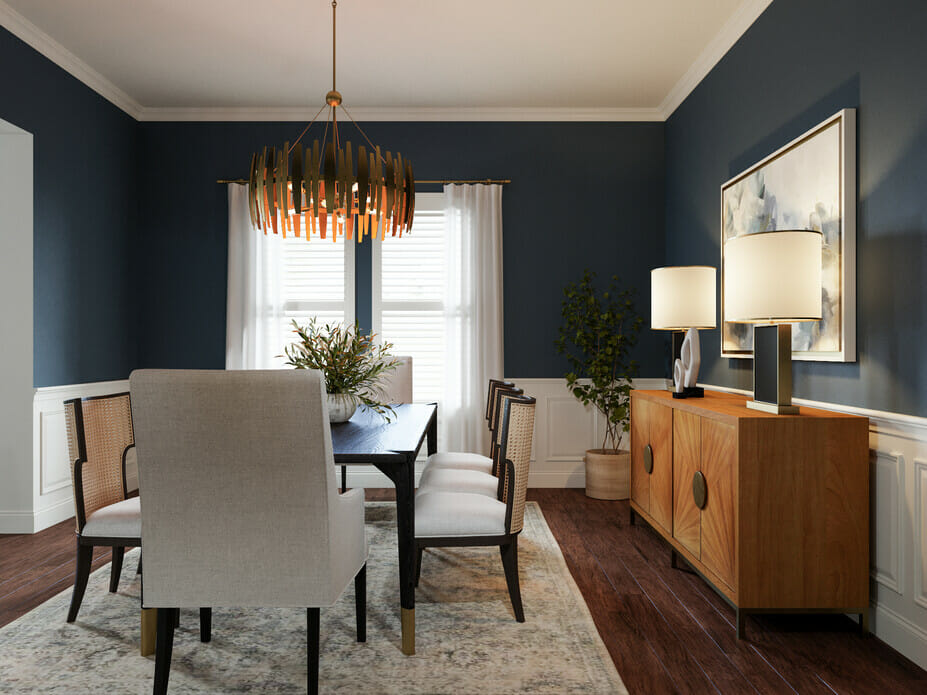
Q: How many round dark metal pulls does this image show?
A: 2